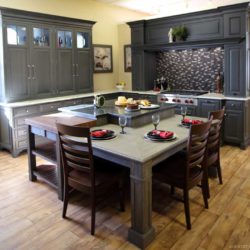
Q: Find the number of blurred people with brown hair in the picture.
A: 0